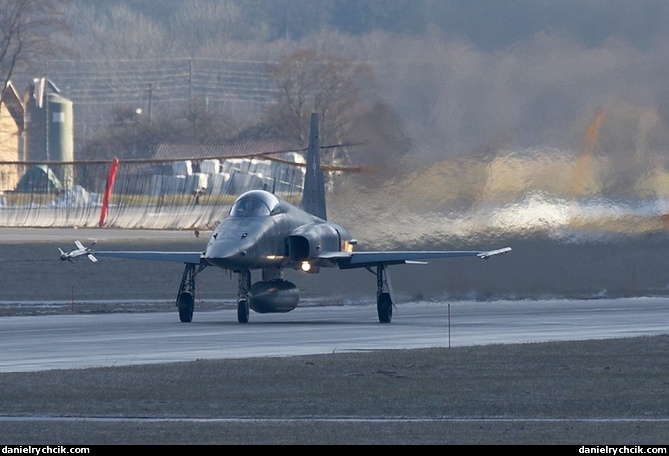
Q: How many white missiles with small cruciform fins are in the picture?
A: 1